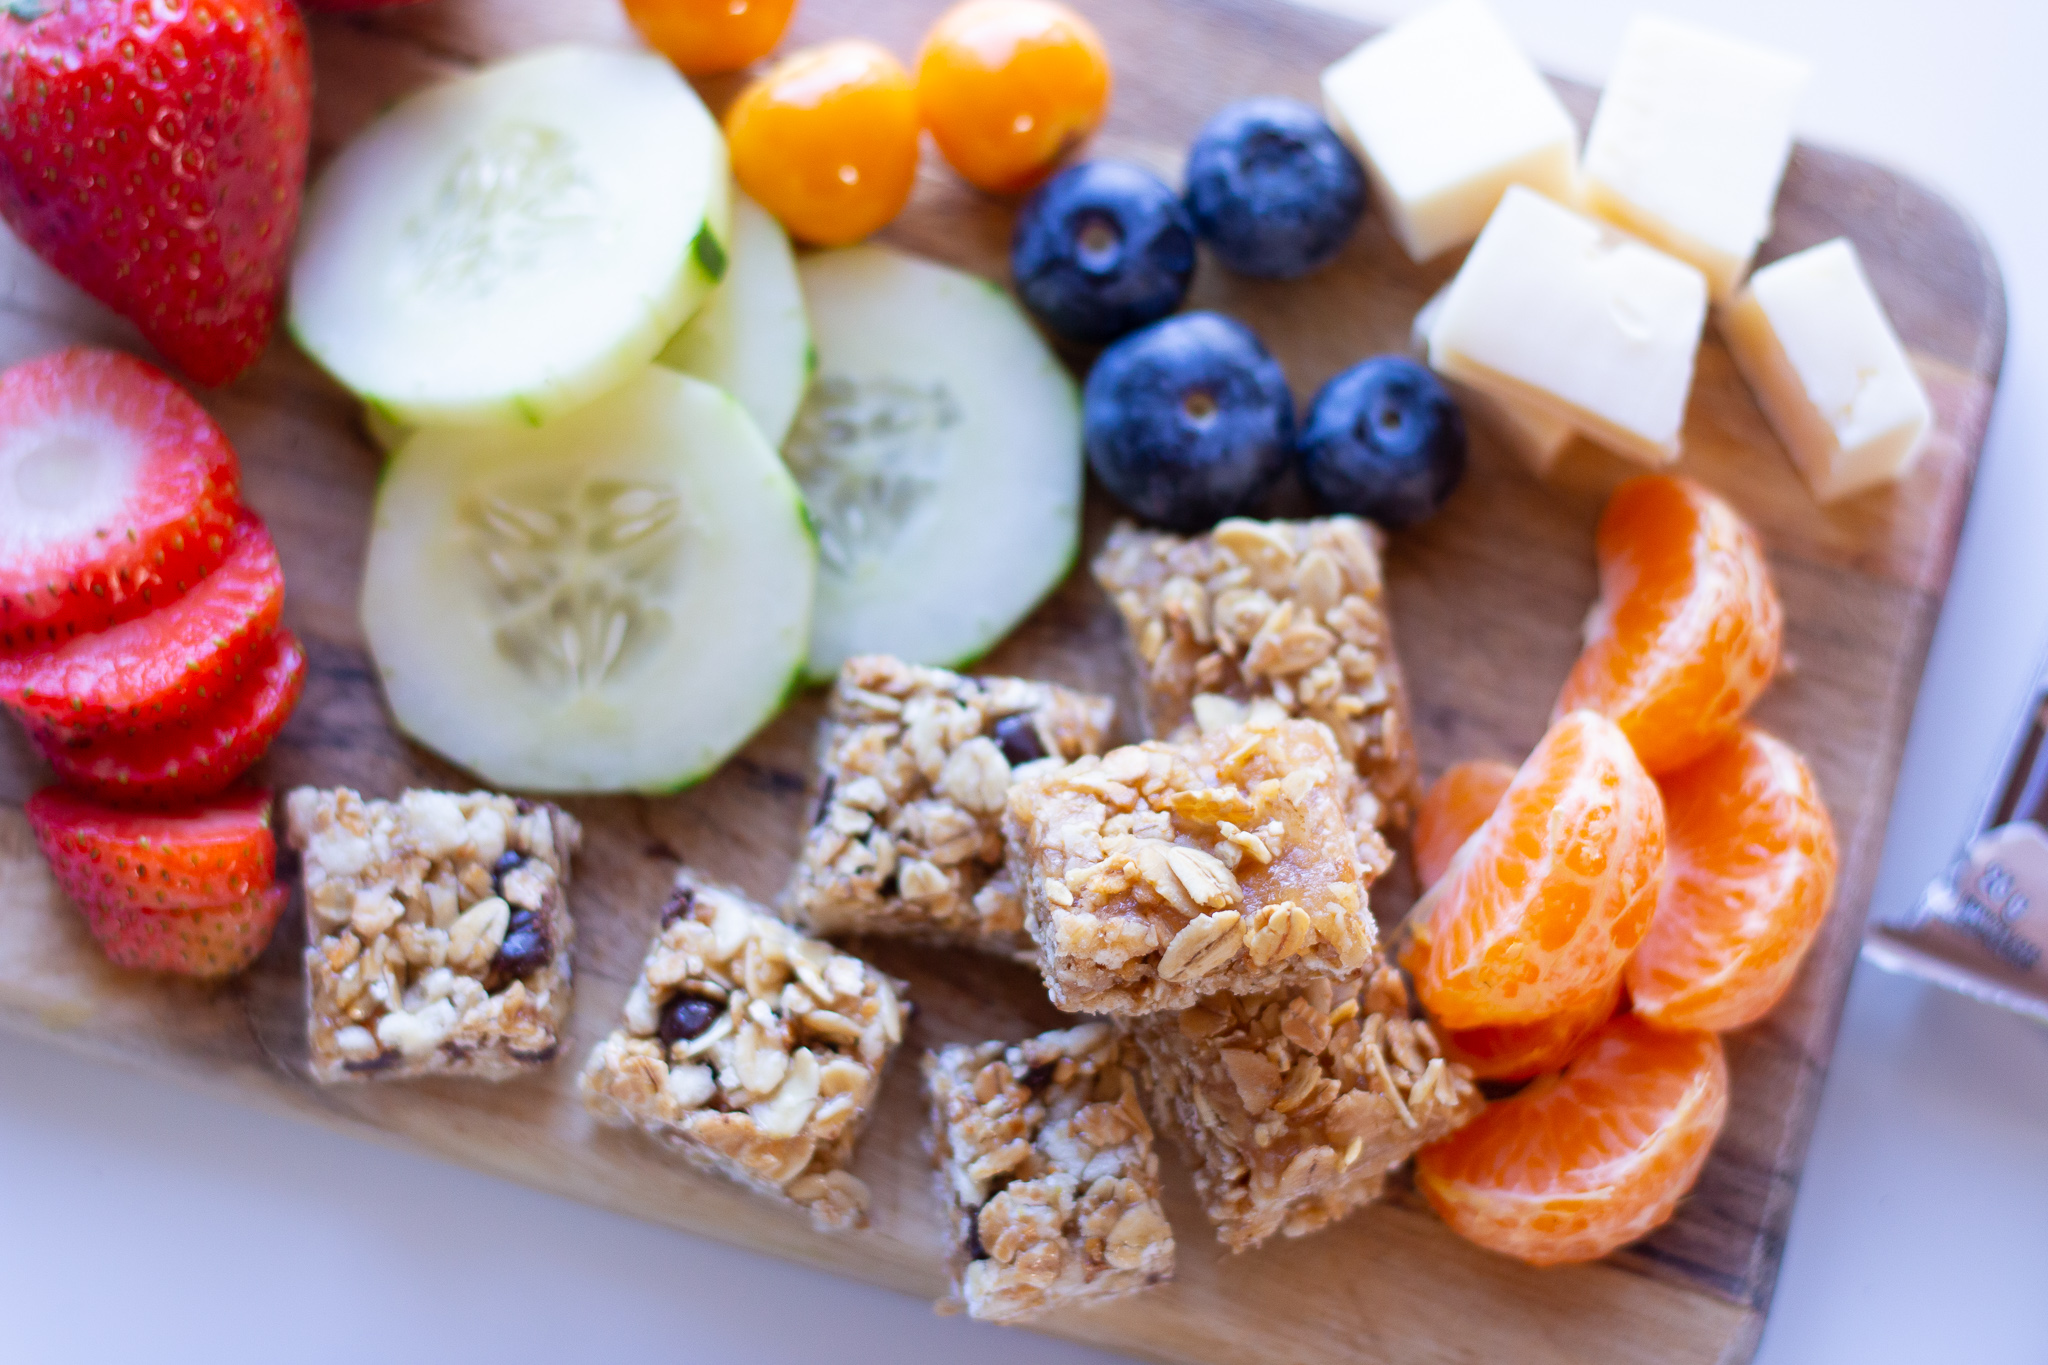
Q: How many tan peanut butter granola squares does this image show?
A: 3